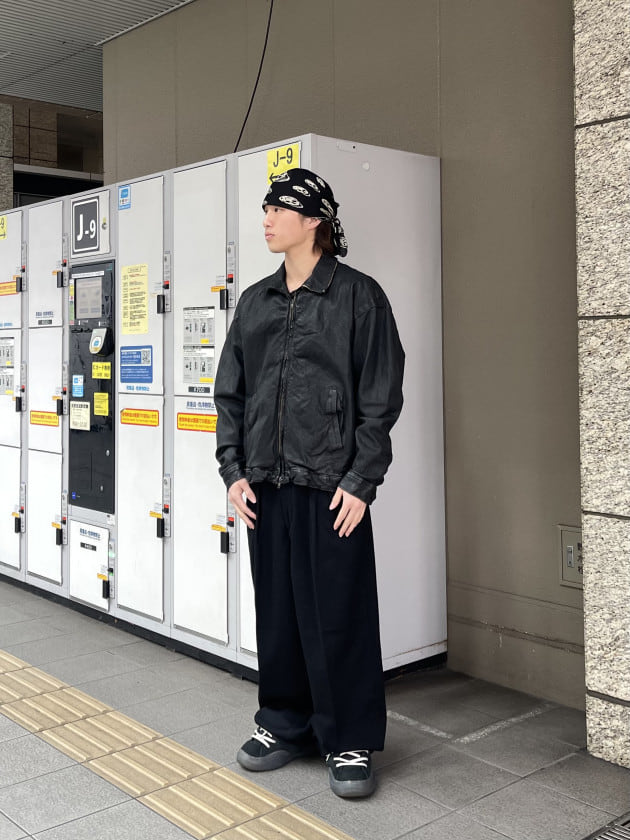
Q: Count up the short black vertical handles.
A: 11